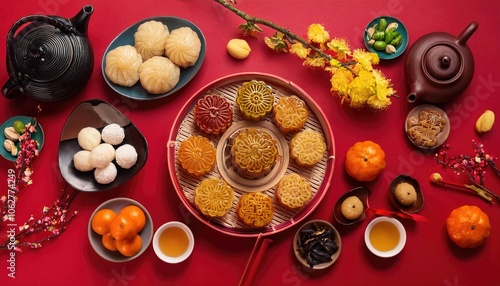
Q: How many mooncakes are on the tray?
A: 9